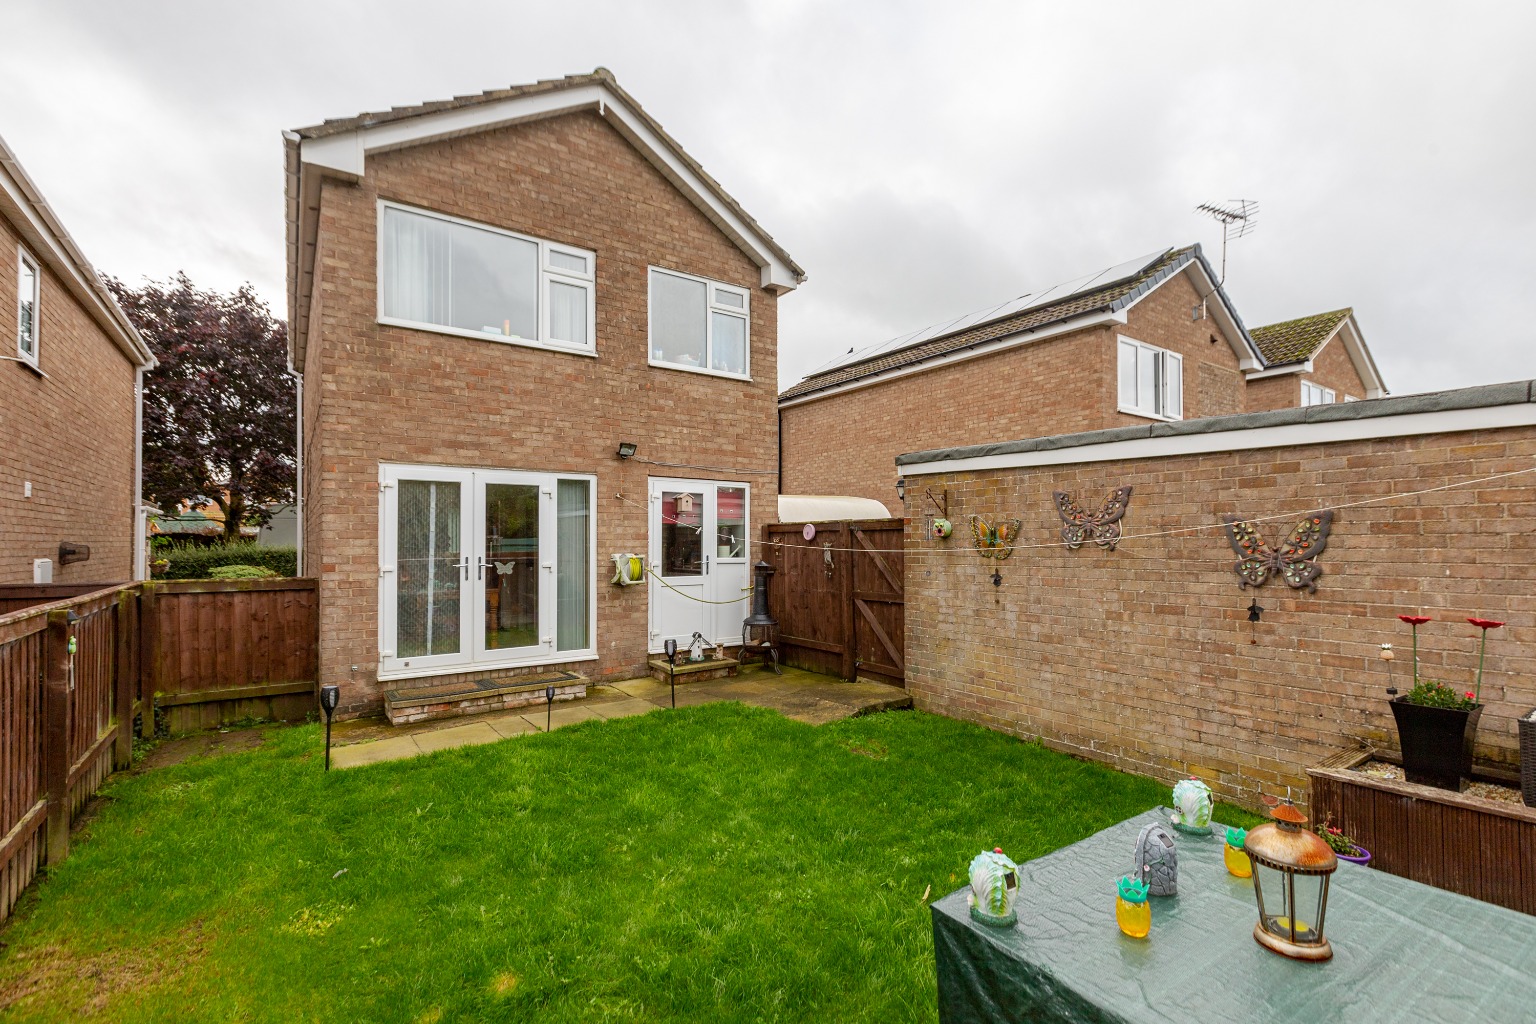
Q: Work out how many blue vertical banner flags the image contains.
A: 0